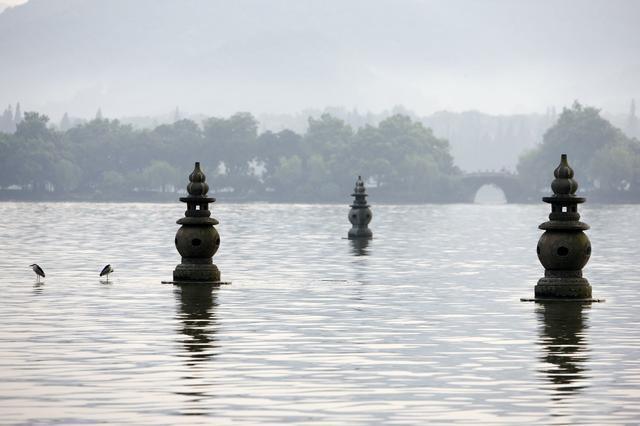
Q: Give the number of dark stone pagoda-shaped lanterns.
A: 3